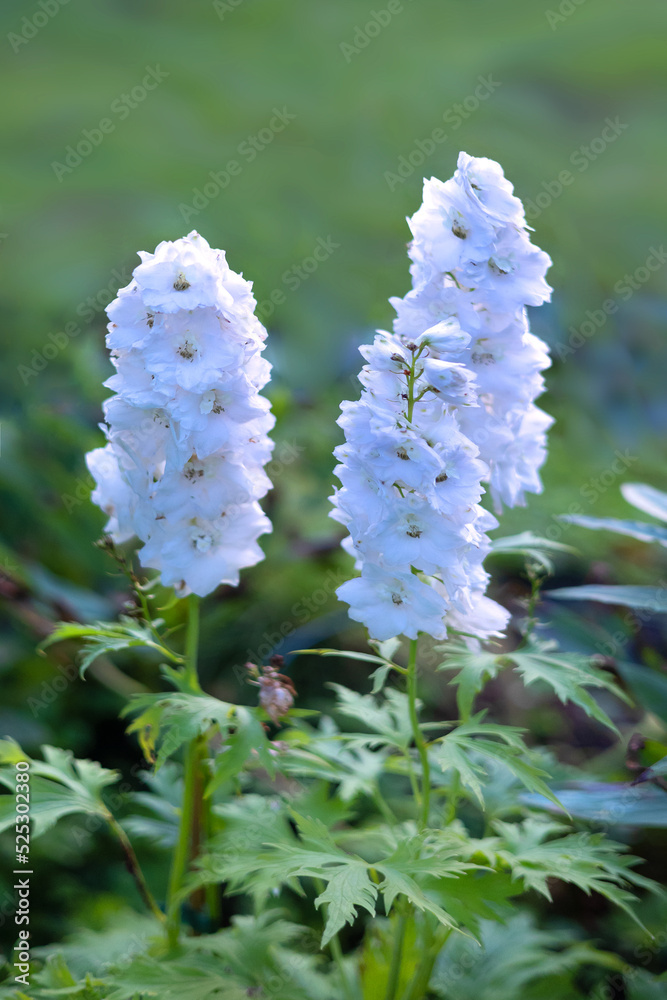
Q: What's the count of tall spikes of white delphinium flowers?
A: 3